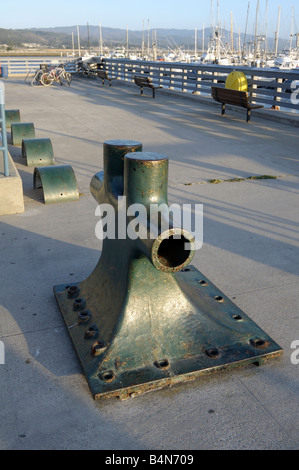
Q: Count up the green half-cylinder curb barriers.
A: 4